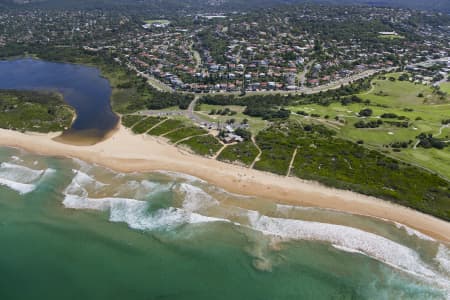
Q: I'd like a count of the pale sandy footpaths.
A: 7